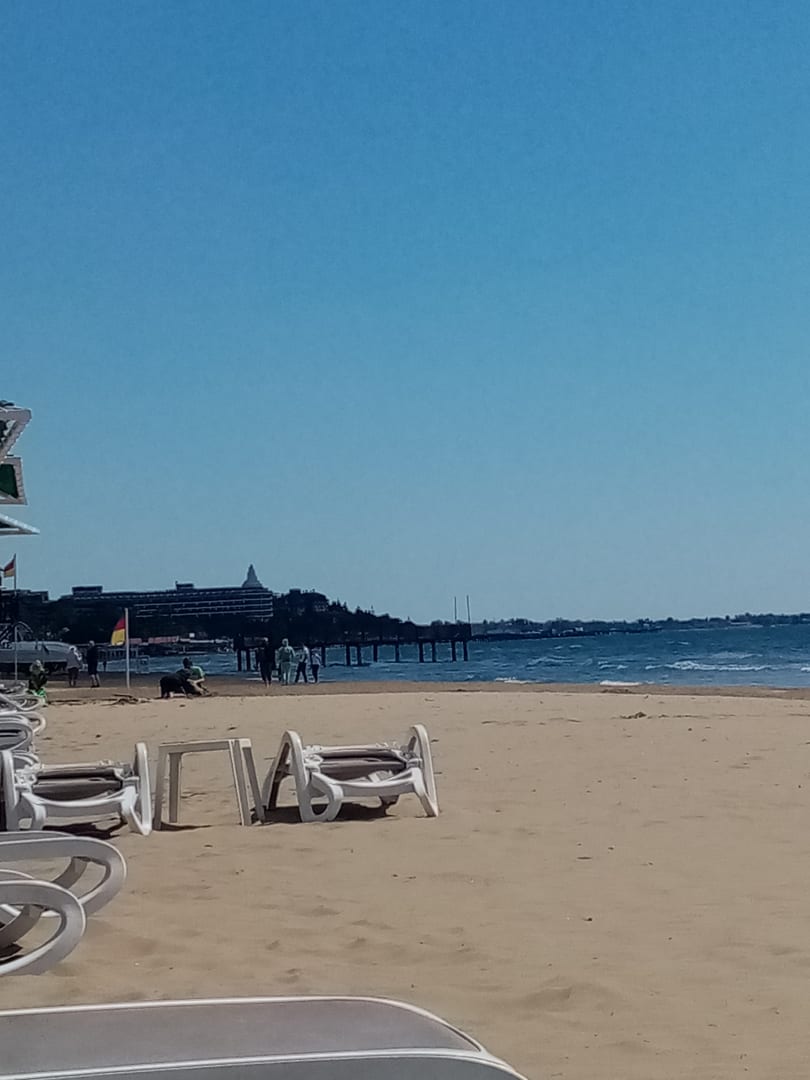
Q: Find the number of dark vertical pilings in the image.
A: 11